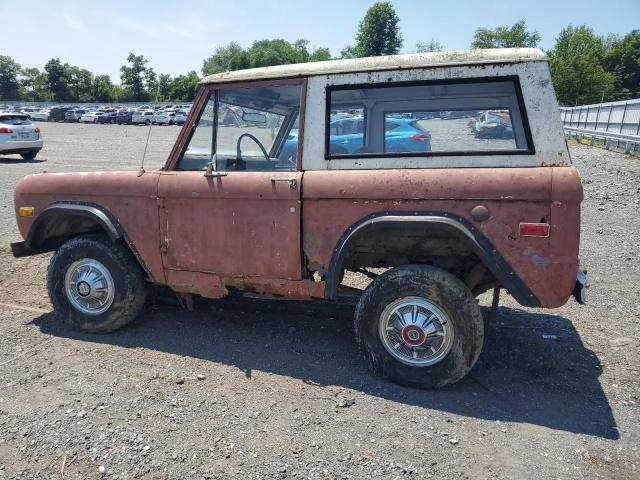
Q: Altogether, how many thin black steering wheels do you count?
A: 1